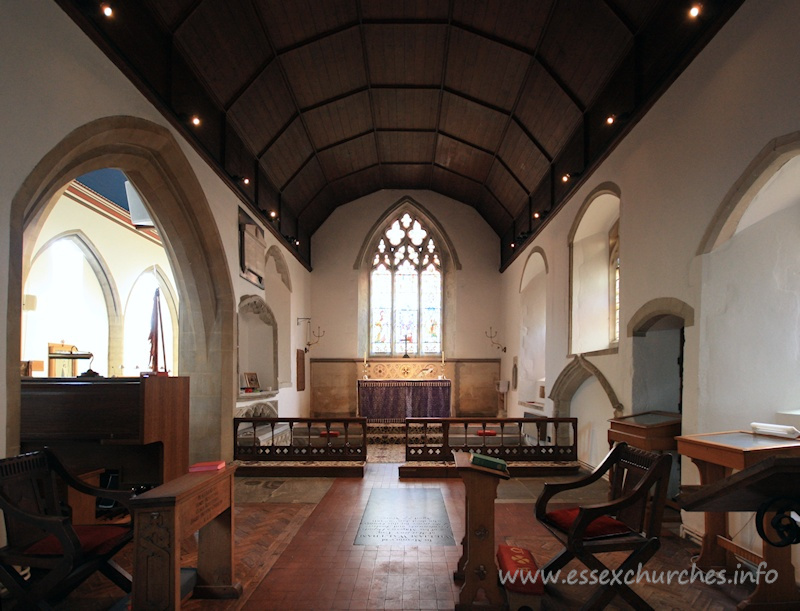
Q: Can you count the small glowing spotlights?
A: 10